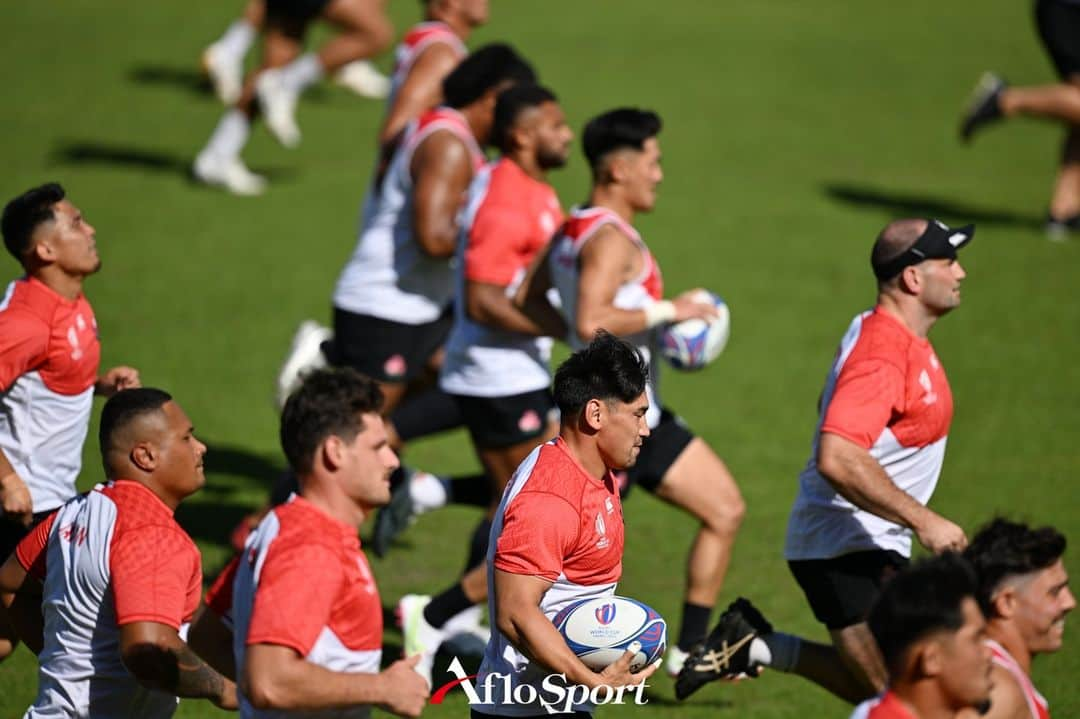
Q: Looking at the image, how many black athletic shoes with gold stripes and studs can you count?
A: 1